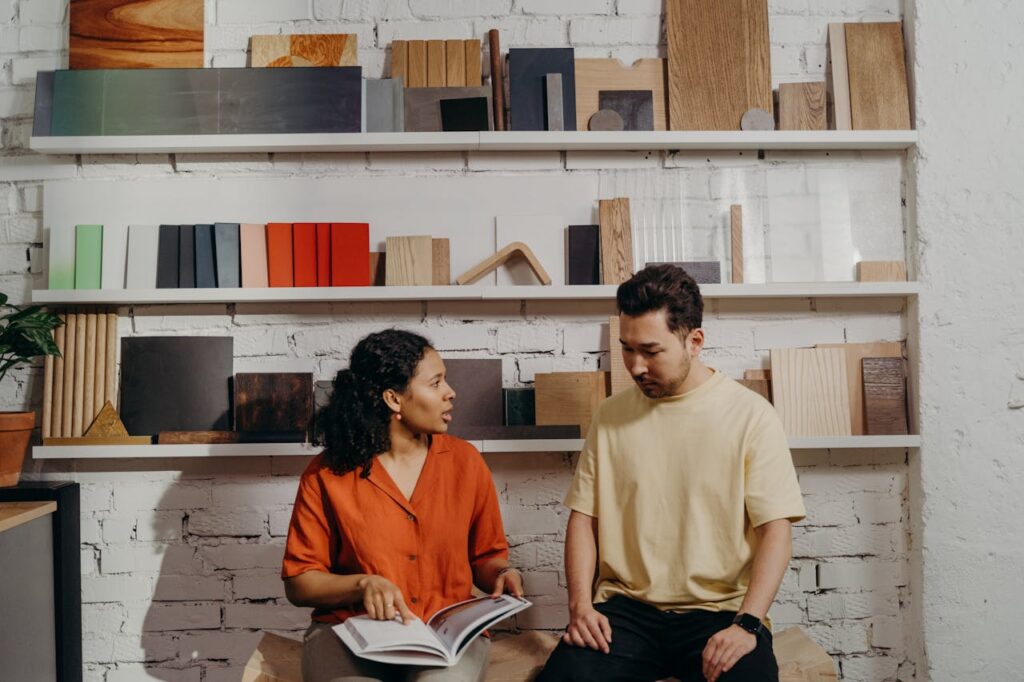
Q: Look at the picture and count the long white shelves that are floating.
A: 3